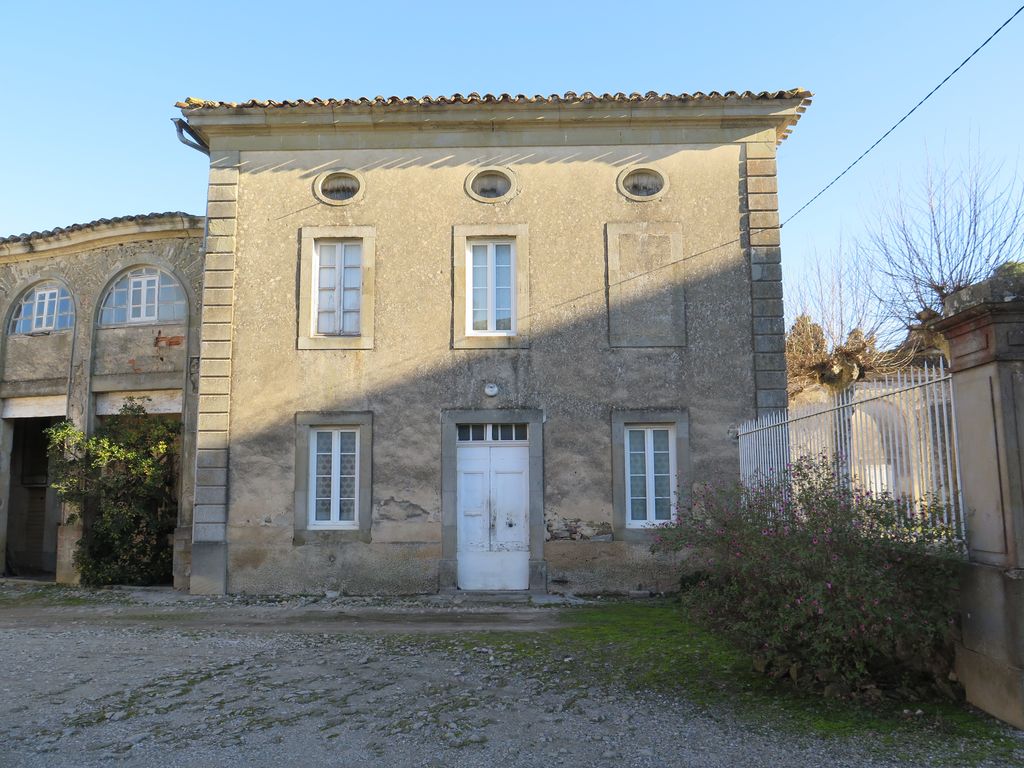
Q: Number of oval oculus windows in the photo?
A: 3